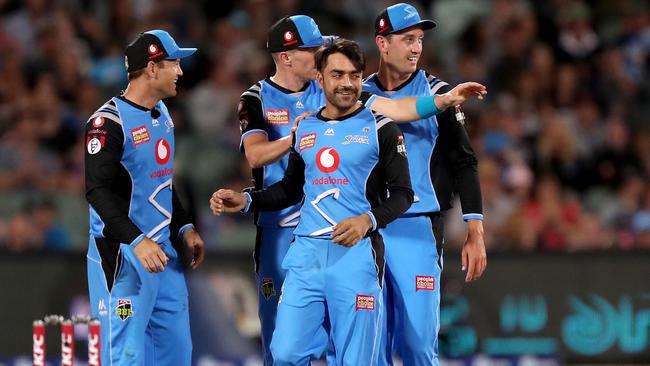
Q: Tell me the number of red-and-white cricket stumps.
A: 3